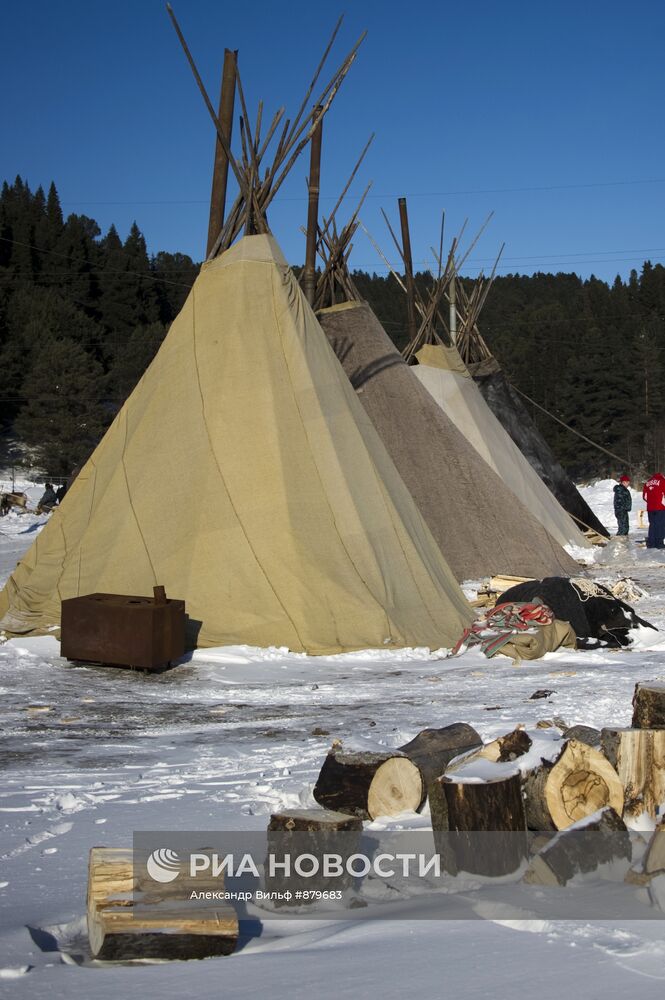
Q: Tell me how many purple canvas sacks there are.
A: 0